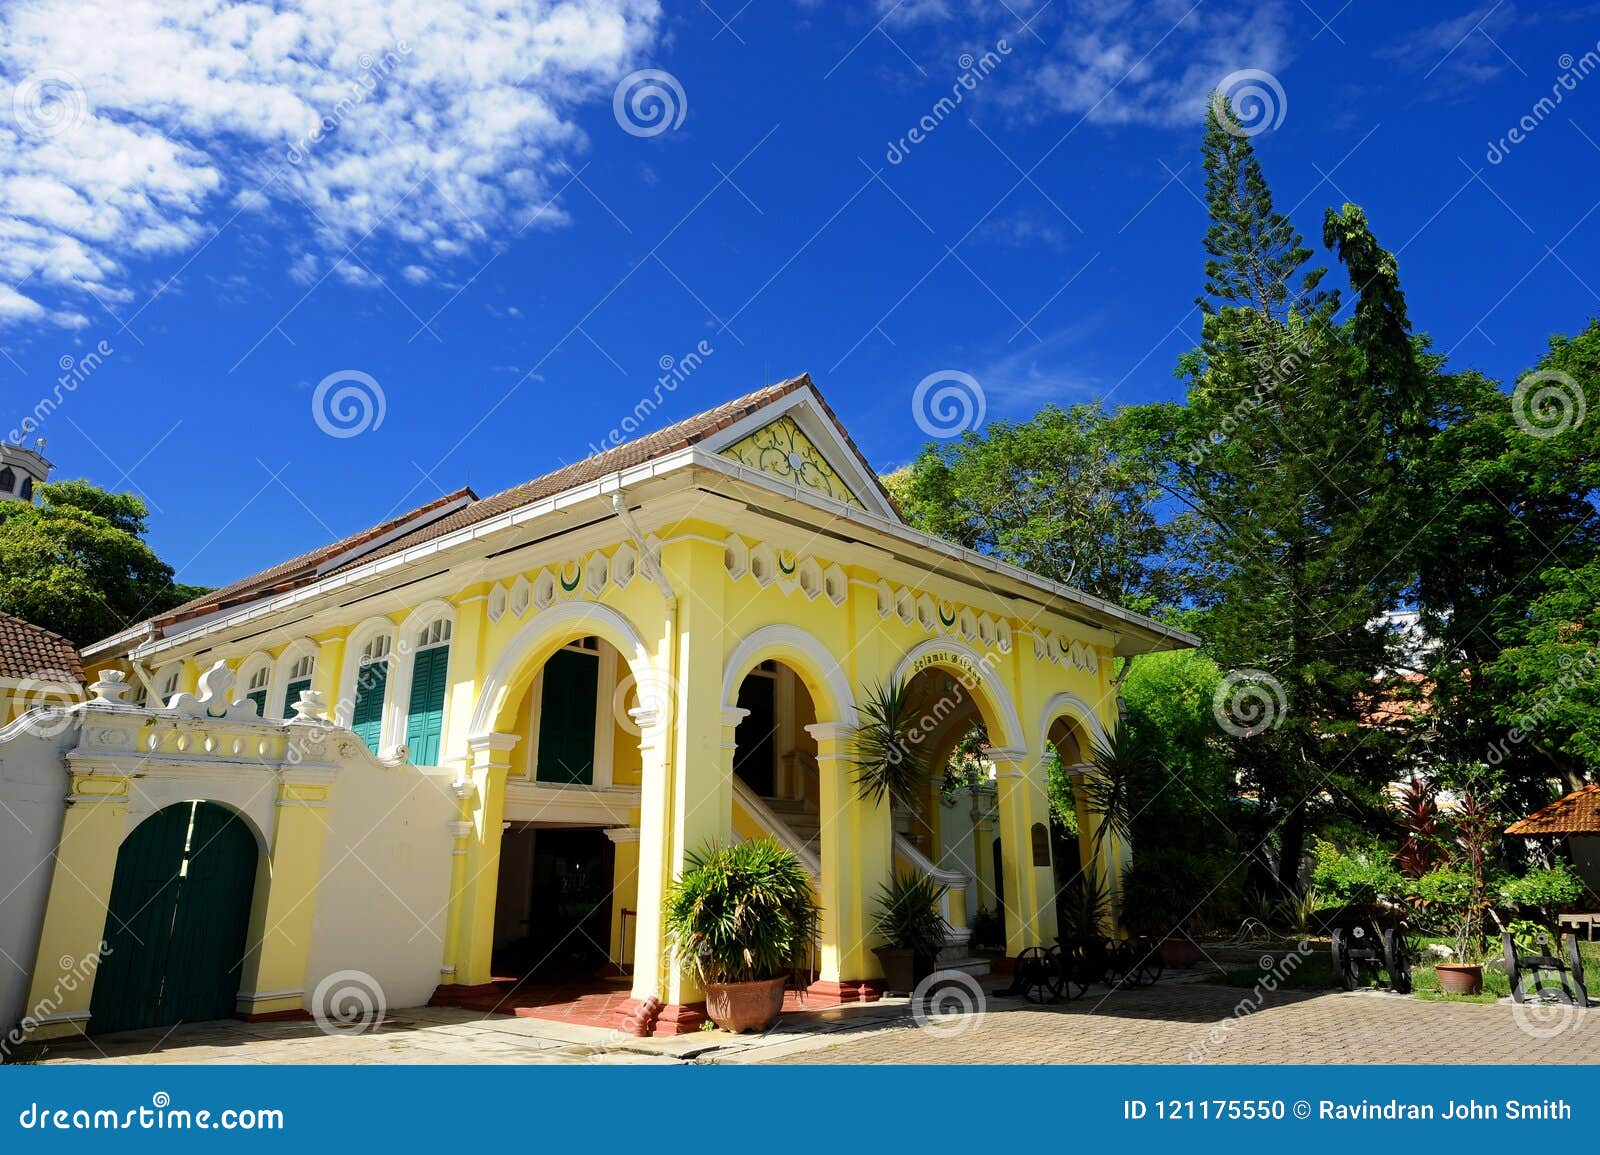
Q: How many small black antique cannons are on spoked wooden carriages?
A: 4